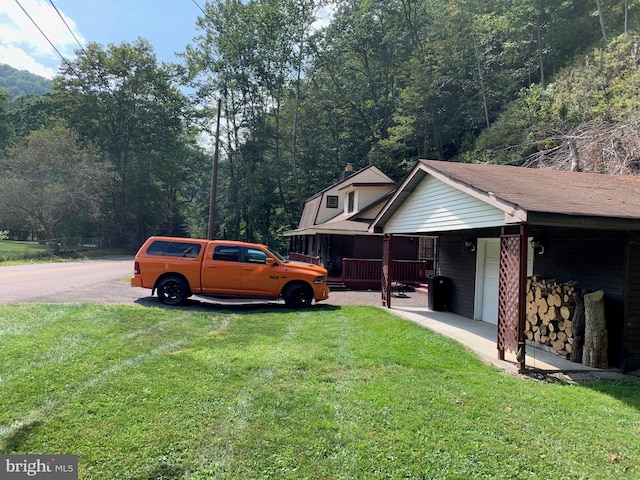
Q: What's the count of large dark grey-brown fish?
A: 0